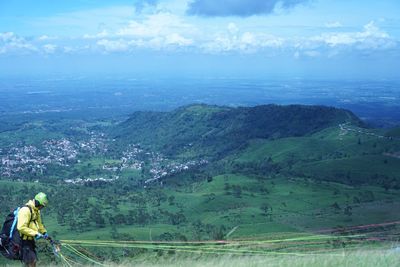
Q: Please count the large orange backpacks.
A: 0